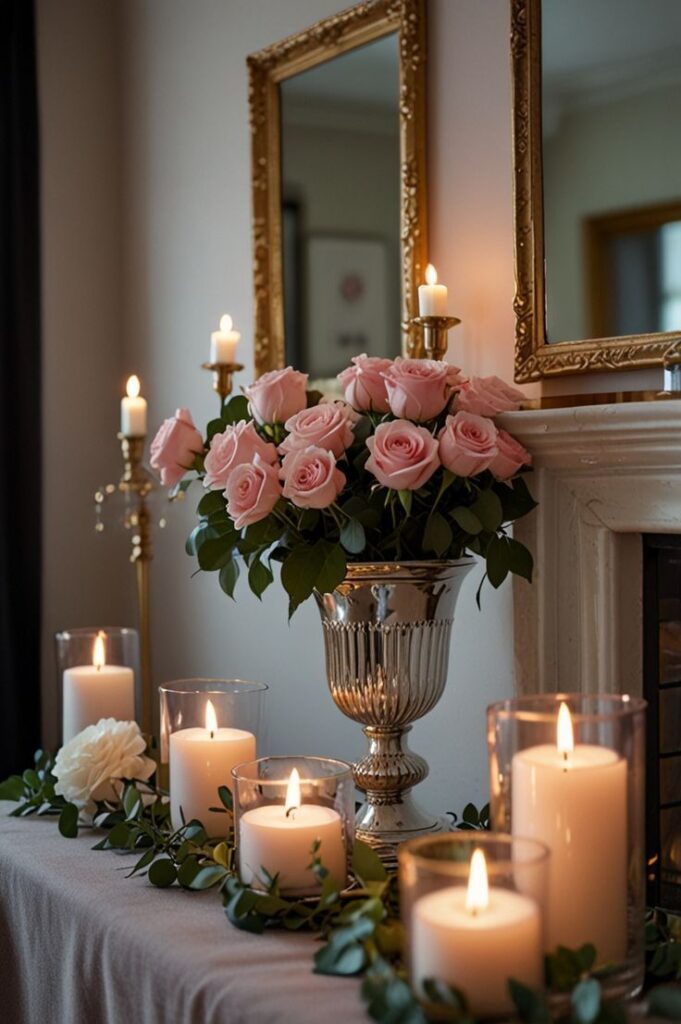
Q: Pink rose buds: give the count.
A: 12